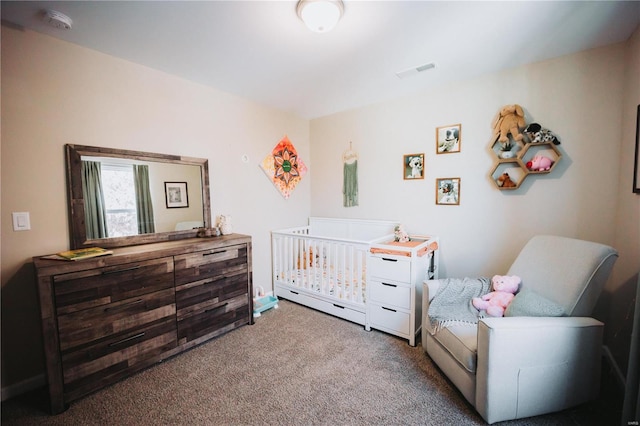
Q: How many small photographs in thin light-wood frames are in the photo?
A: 3